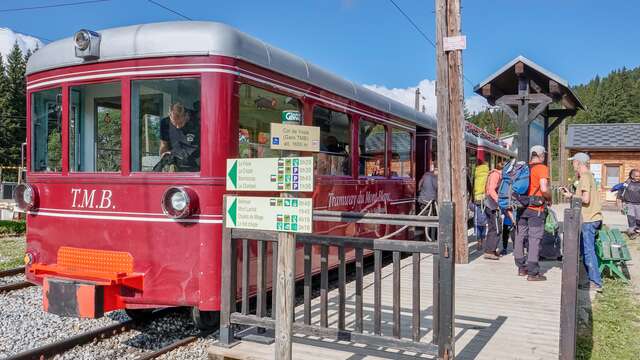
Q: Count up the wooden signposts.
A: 1